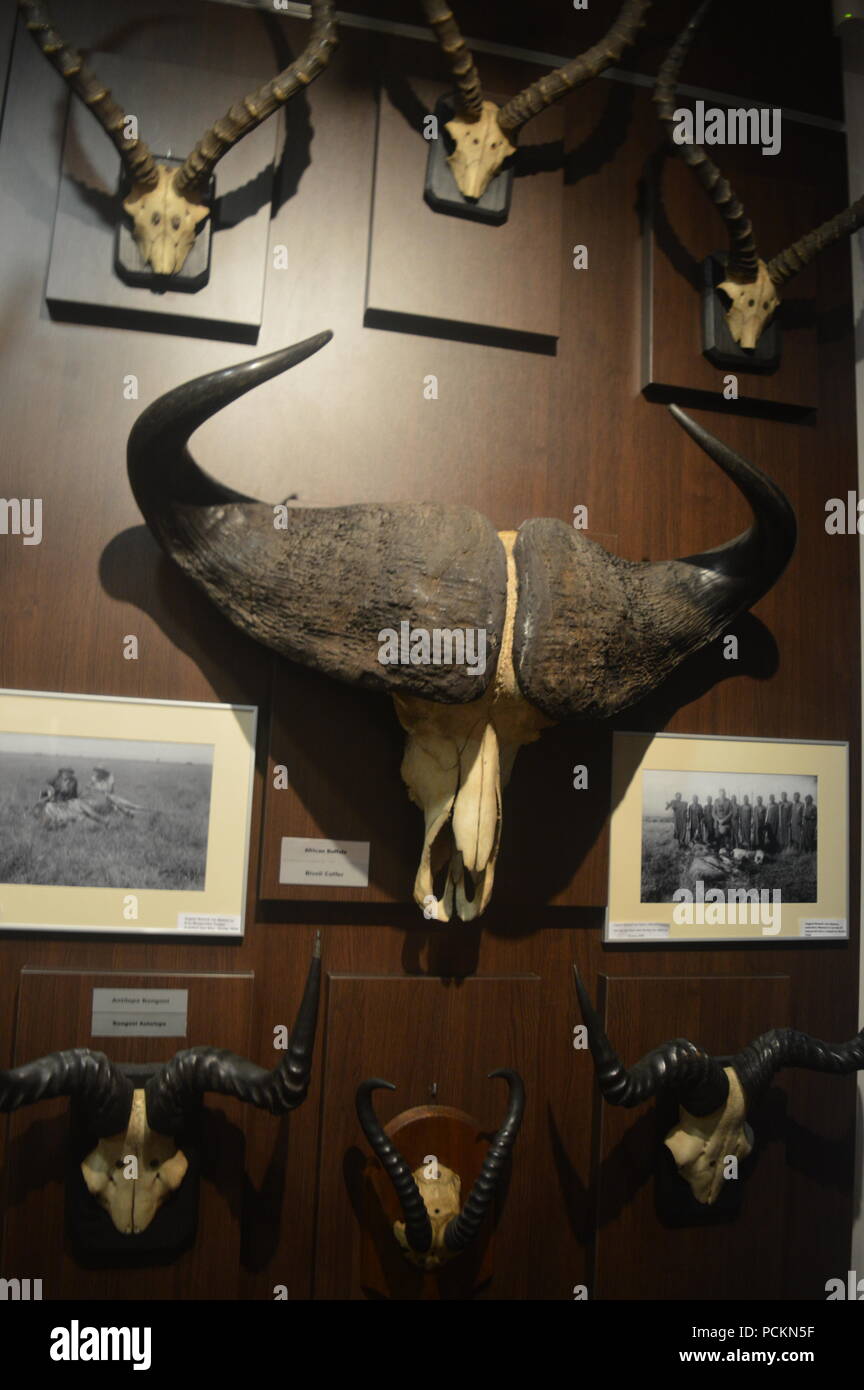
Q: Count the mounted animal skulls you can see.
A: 7